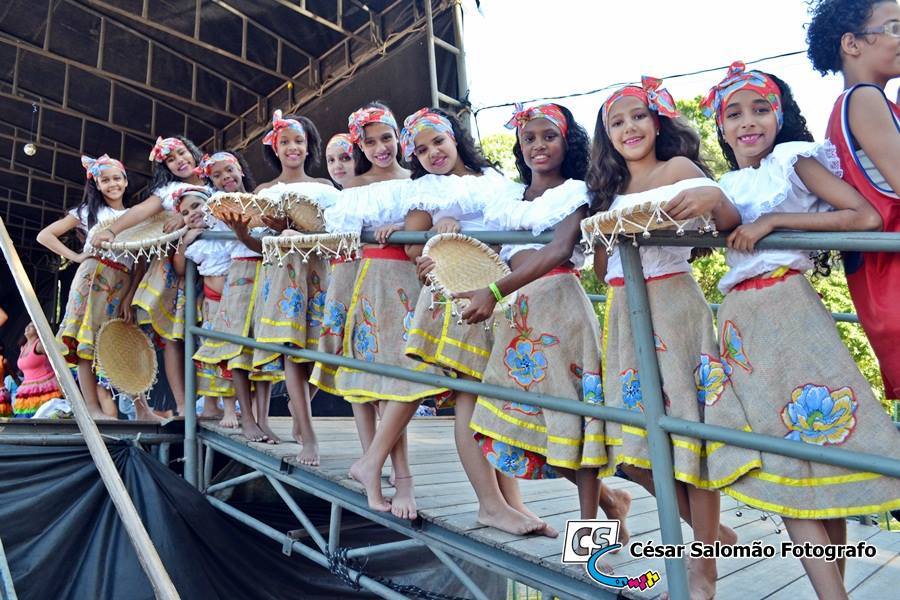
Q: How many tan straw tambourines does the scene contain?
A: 7